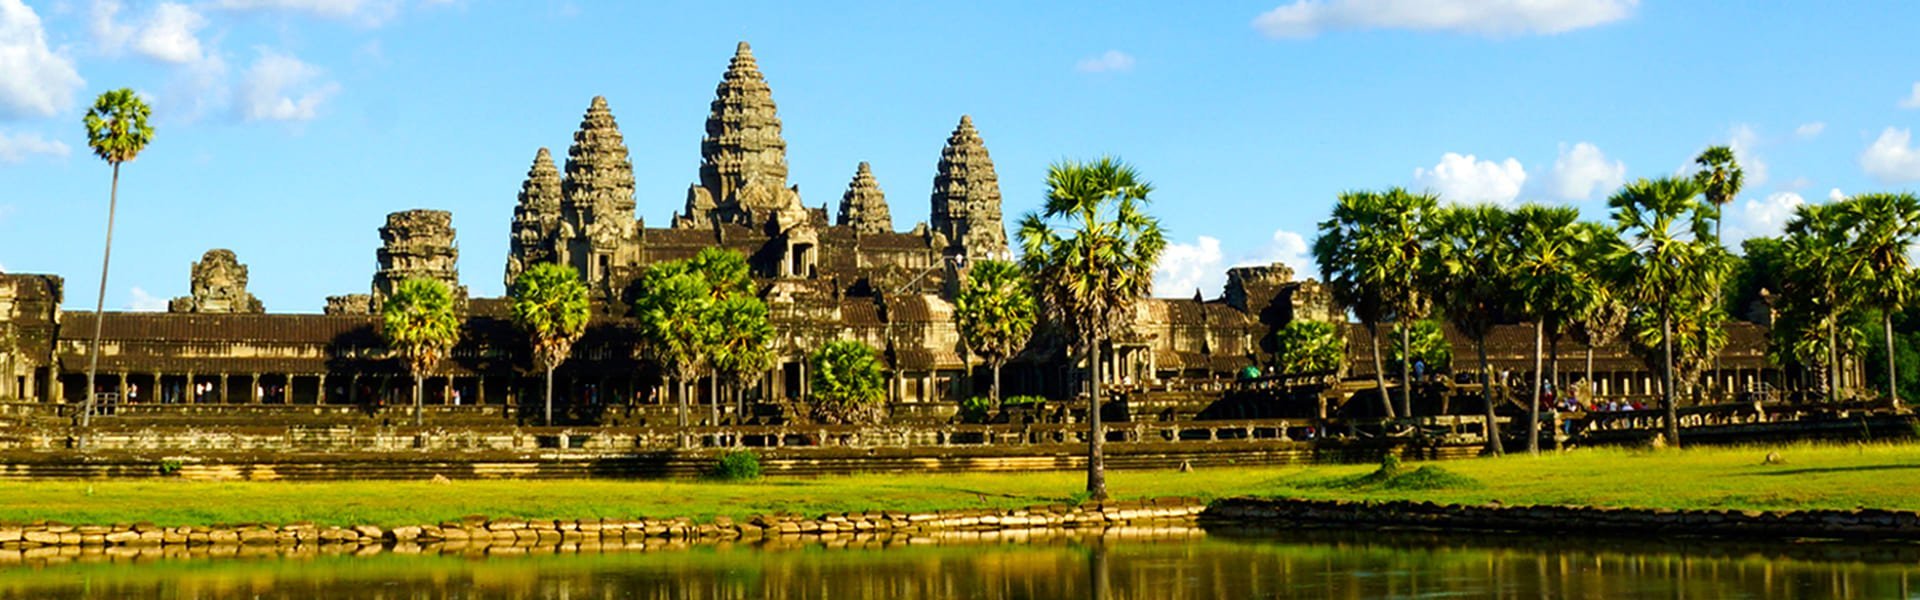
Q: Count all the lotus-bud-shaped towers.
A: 5